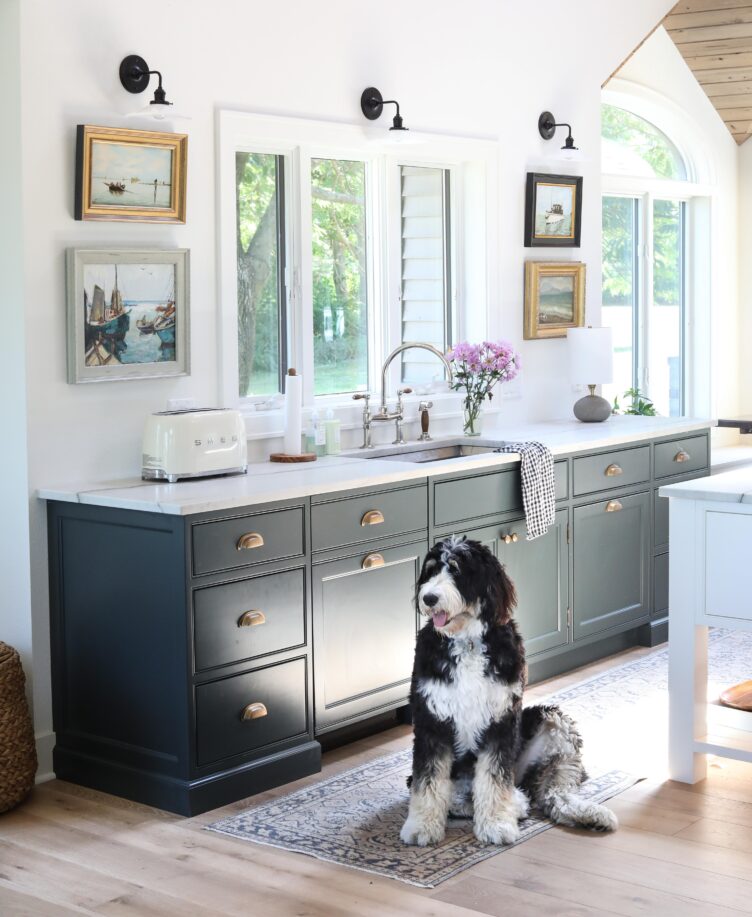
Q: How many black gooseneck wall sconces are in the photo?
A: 3